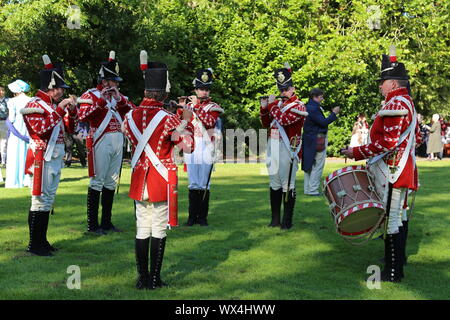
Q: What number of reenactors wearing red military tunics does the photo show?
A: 6